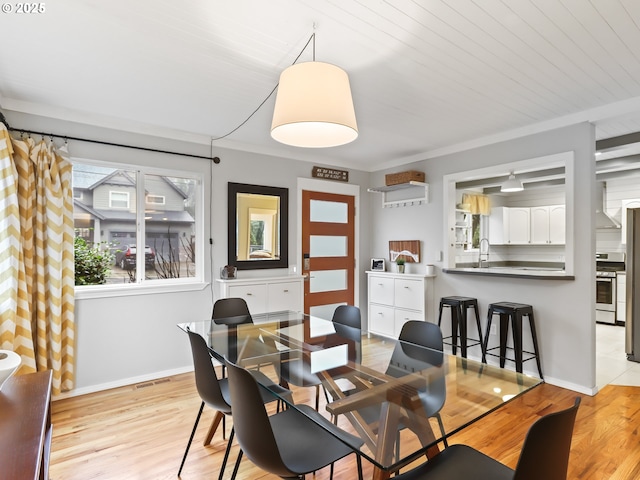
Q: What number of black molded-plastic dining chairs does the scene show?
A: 6